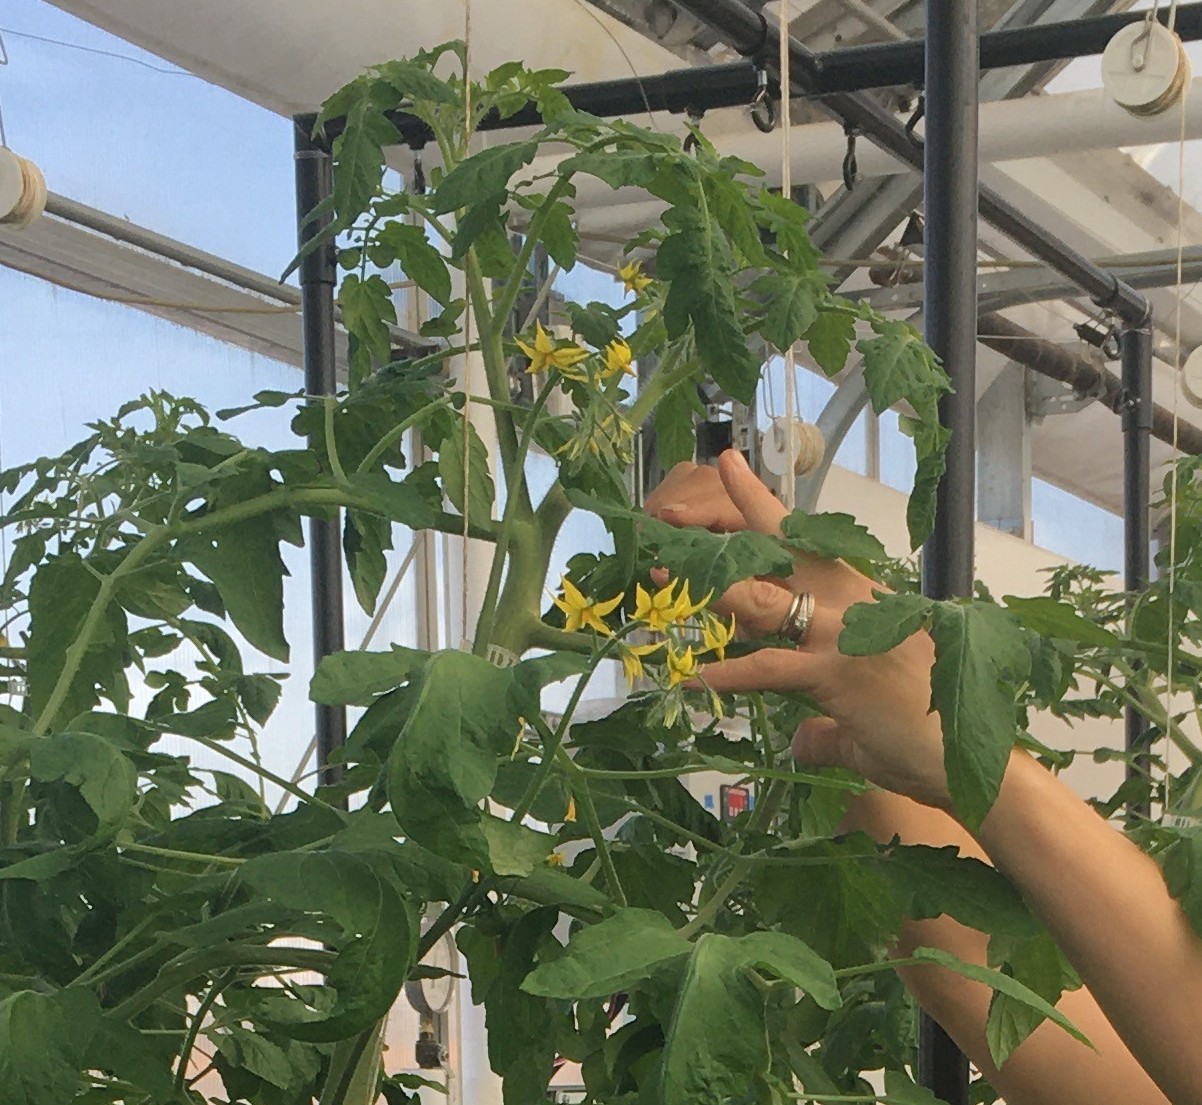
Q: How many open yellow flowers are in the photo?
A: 9